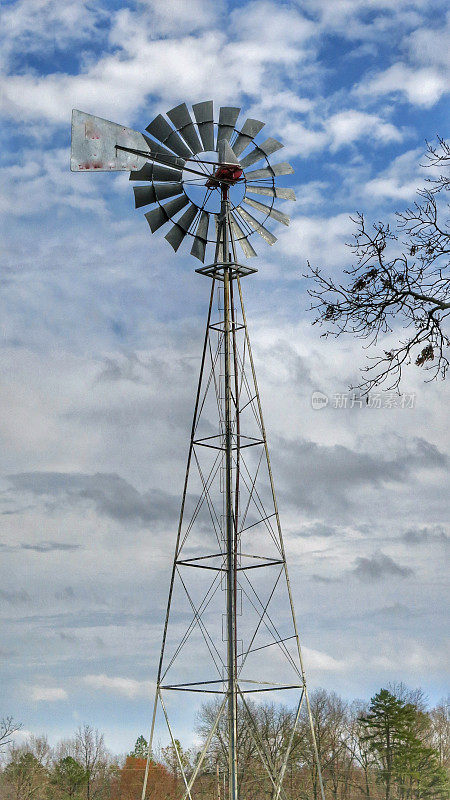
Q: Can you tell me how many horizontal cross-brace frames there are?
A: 4